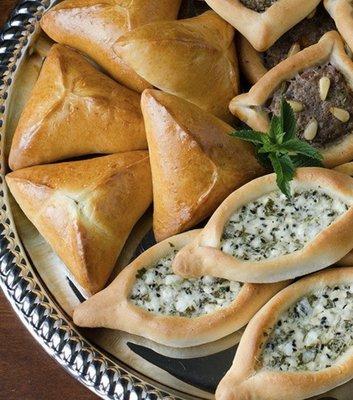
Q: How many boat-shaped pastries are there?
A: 3